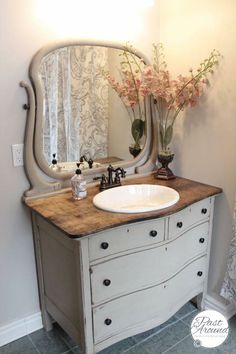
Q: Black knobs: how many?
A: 8